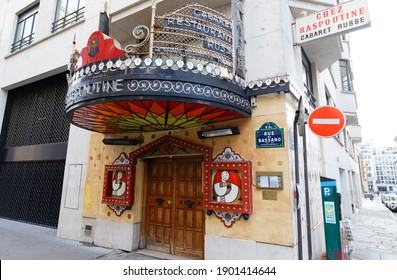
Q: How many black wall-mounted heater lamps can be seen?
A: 2